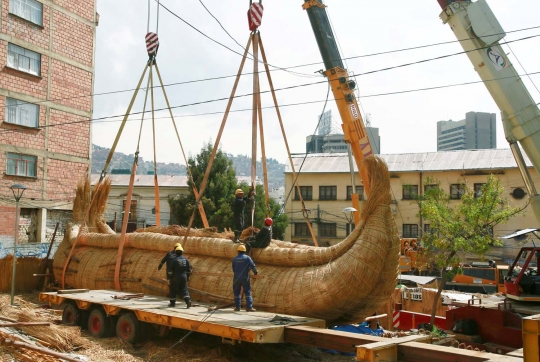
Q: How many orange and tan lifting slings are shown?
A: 8